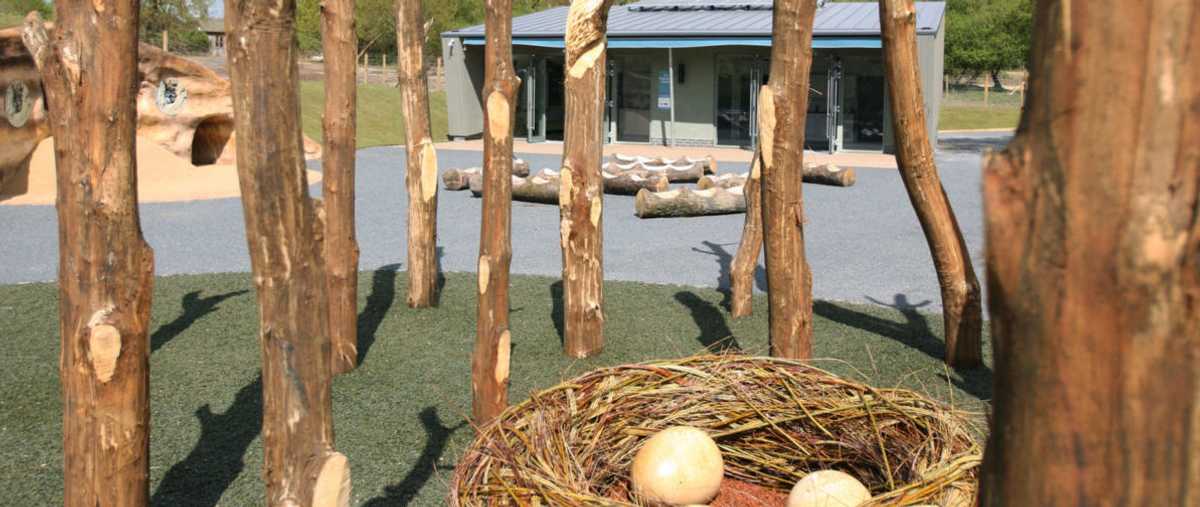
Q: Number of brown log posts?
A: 10